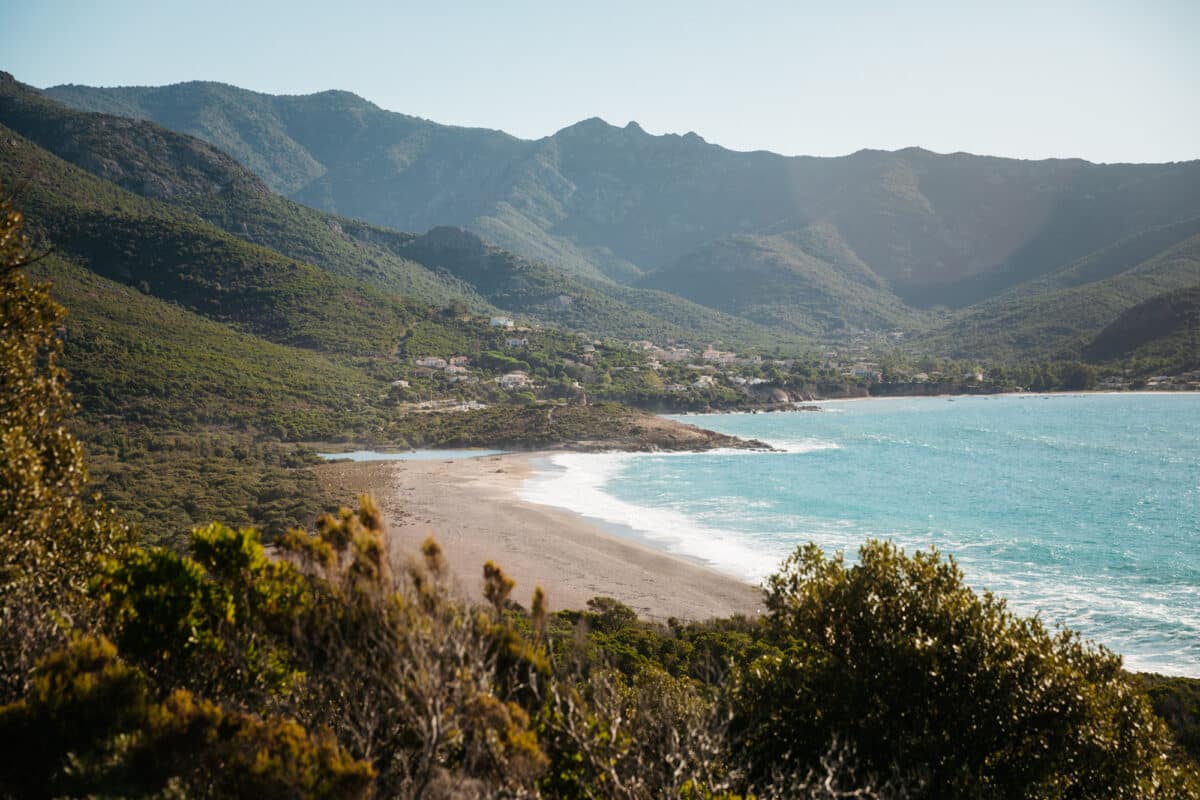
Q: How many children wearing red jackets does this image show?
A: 0